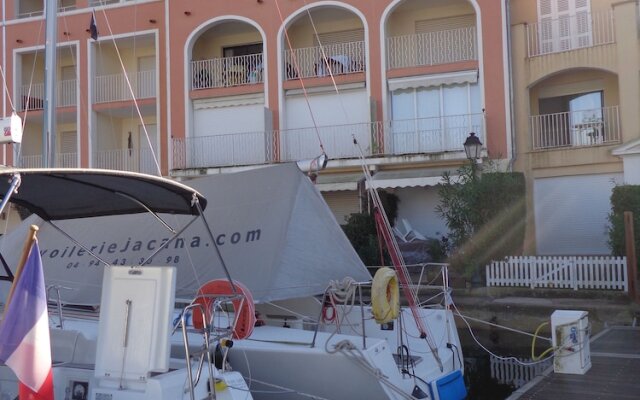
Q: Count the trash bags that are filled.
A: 0